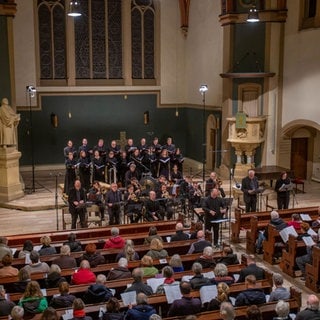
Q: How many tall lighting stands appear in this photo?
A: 2